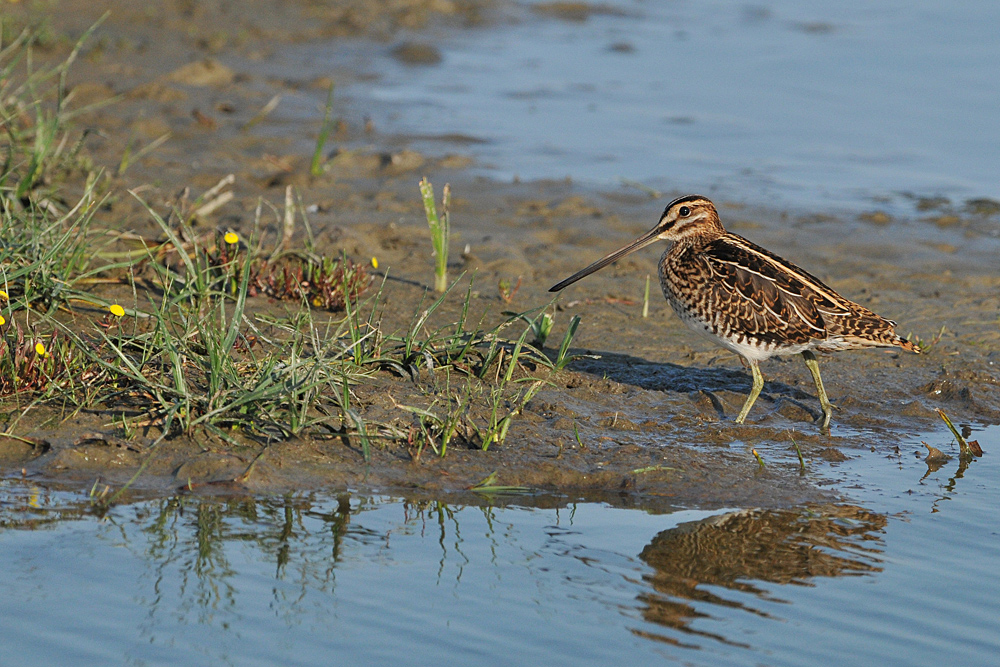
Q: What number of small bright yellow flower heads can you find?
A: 6